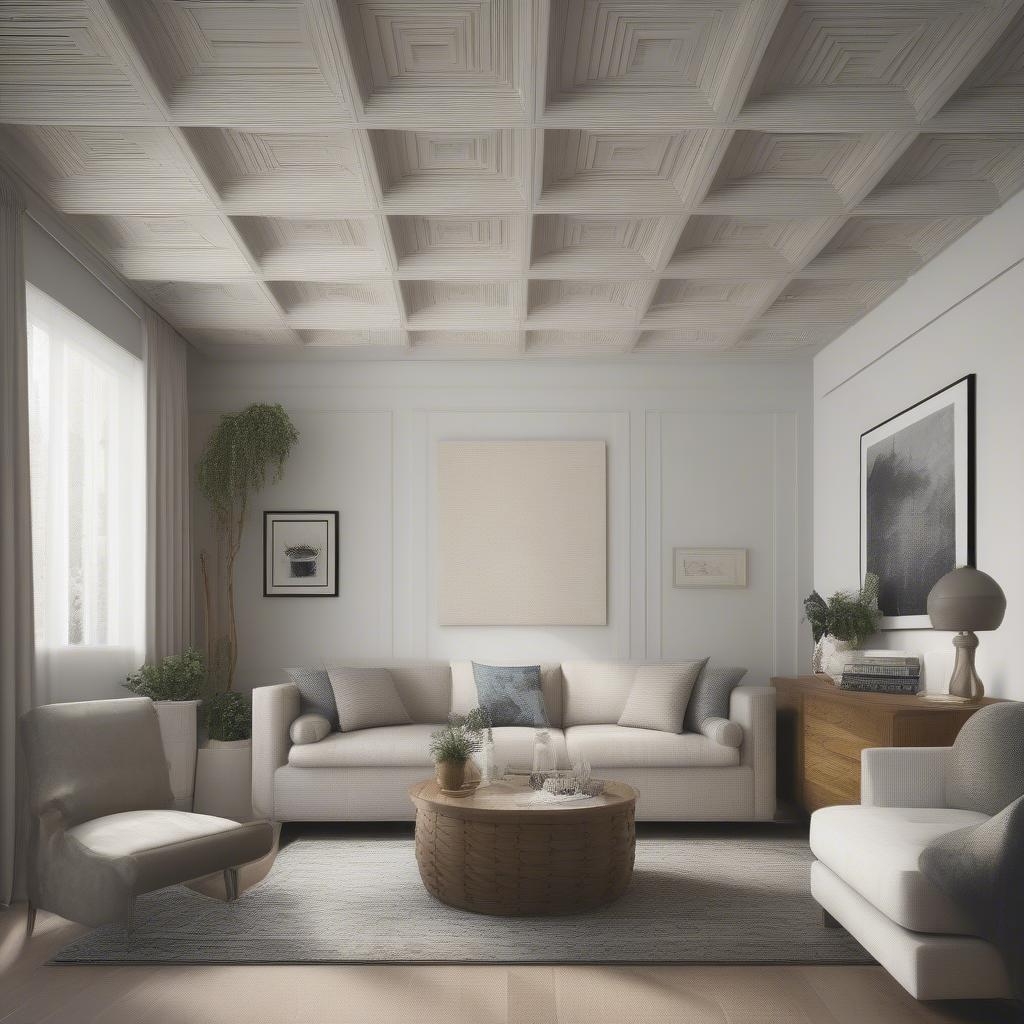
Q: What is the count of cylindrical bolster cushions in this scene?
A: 2